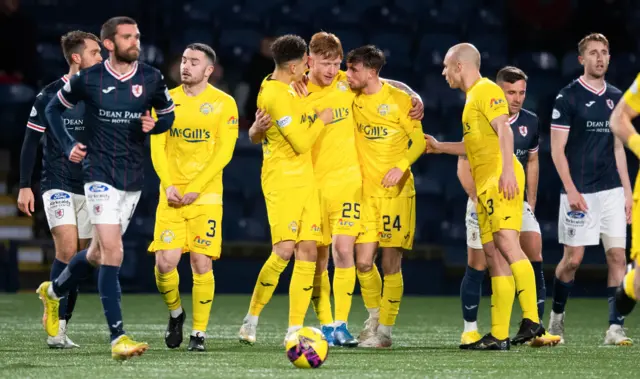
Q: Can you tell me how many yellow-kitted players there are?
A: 6